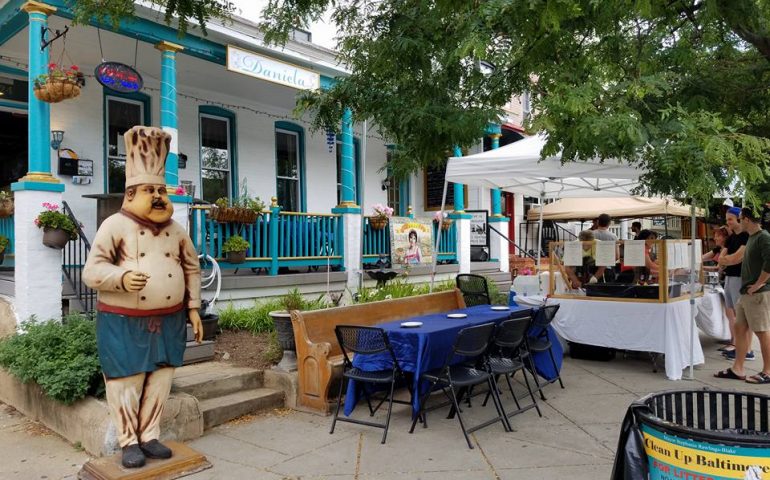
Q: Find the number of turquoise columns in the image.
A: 5